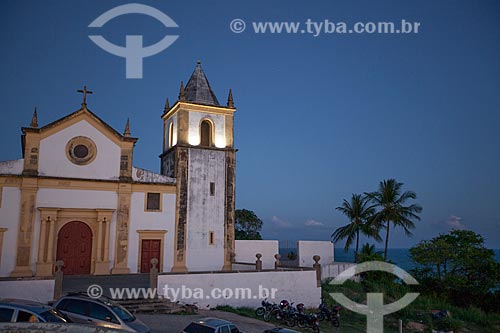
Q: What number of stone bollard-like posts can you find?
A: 5